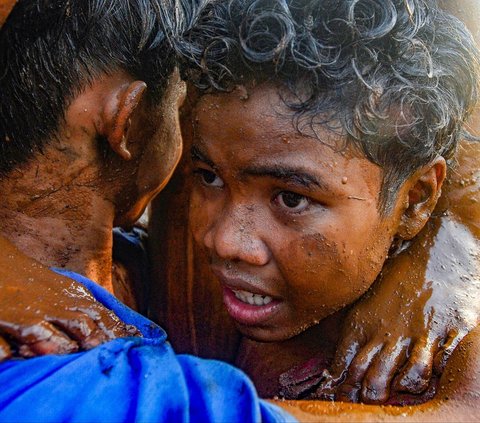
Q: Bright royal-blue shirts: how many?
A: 1